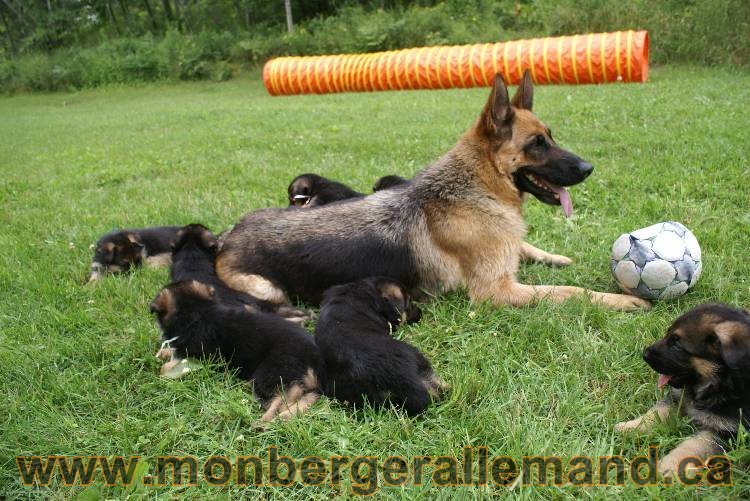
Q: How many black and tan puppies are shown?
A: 7